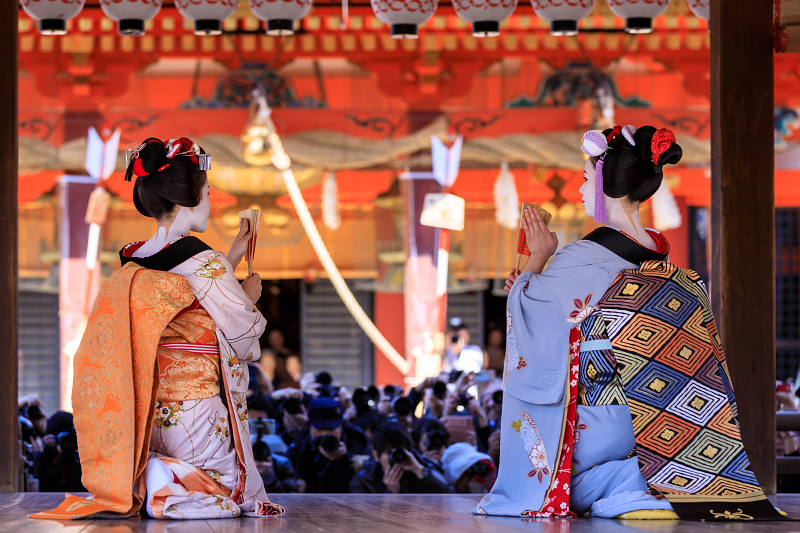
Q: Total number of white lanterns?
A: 9